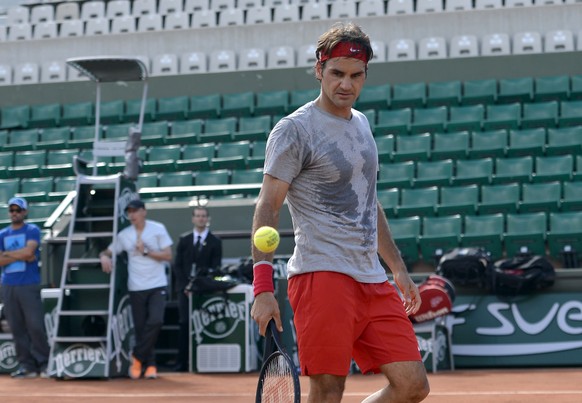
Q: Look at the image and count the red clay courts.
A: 1